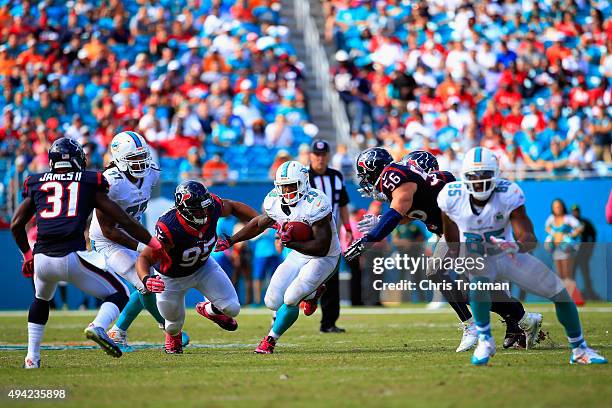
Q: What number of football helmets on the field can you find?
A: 7